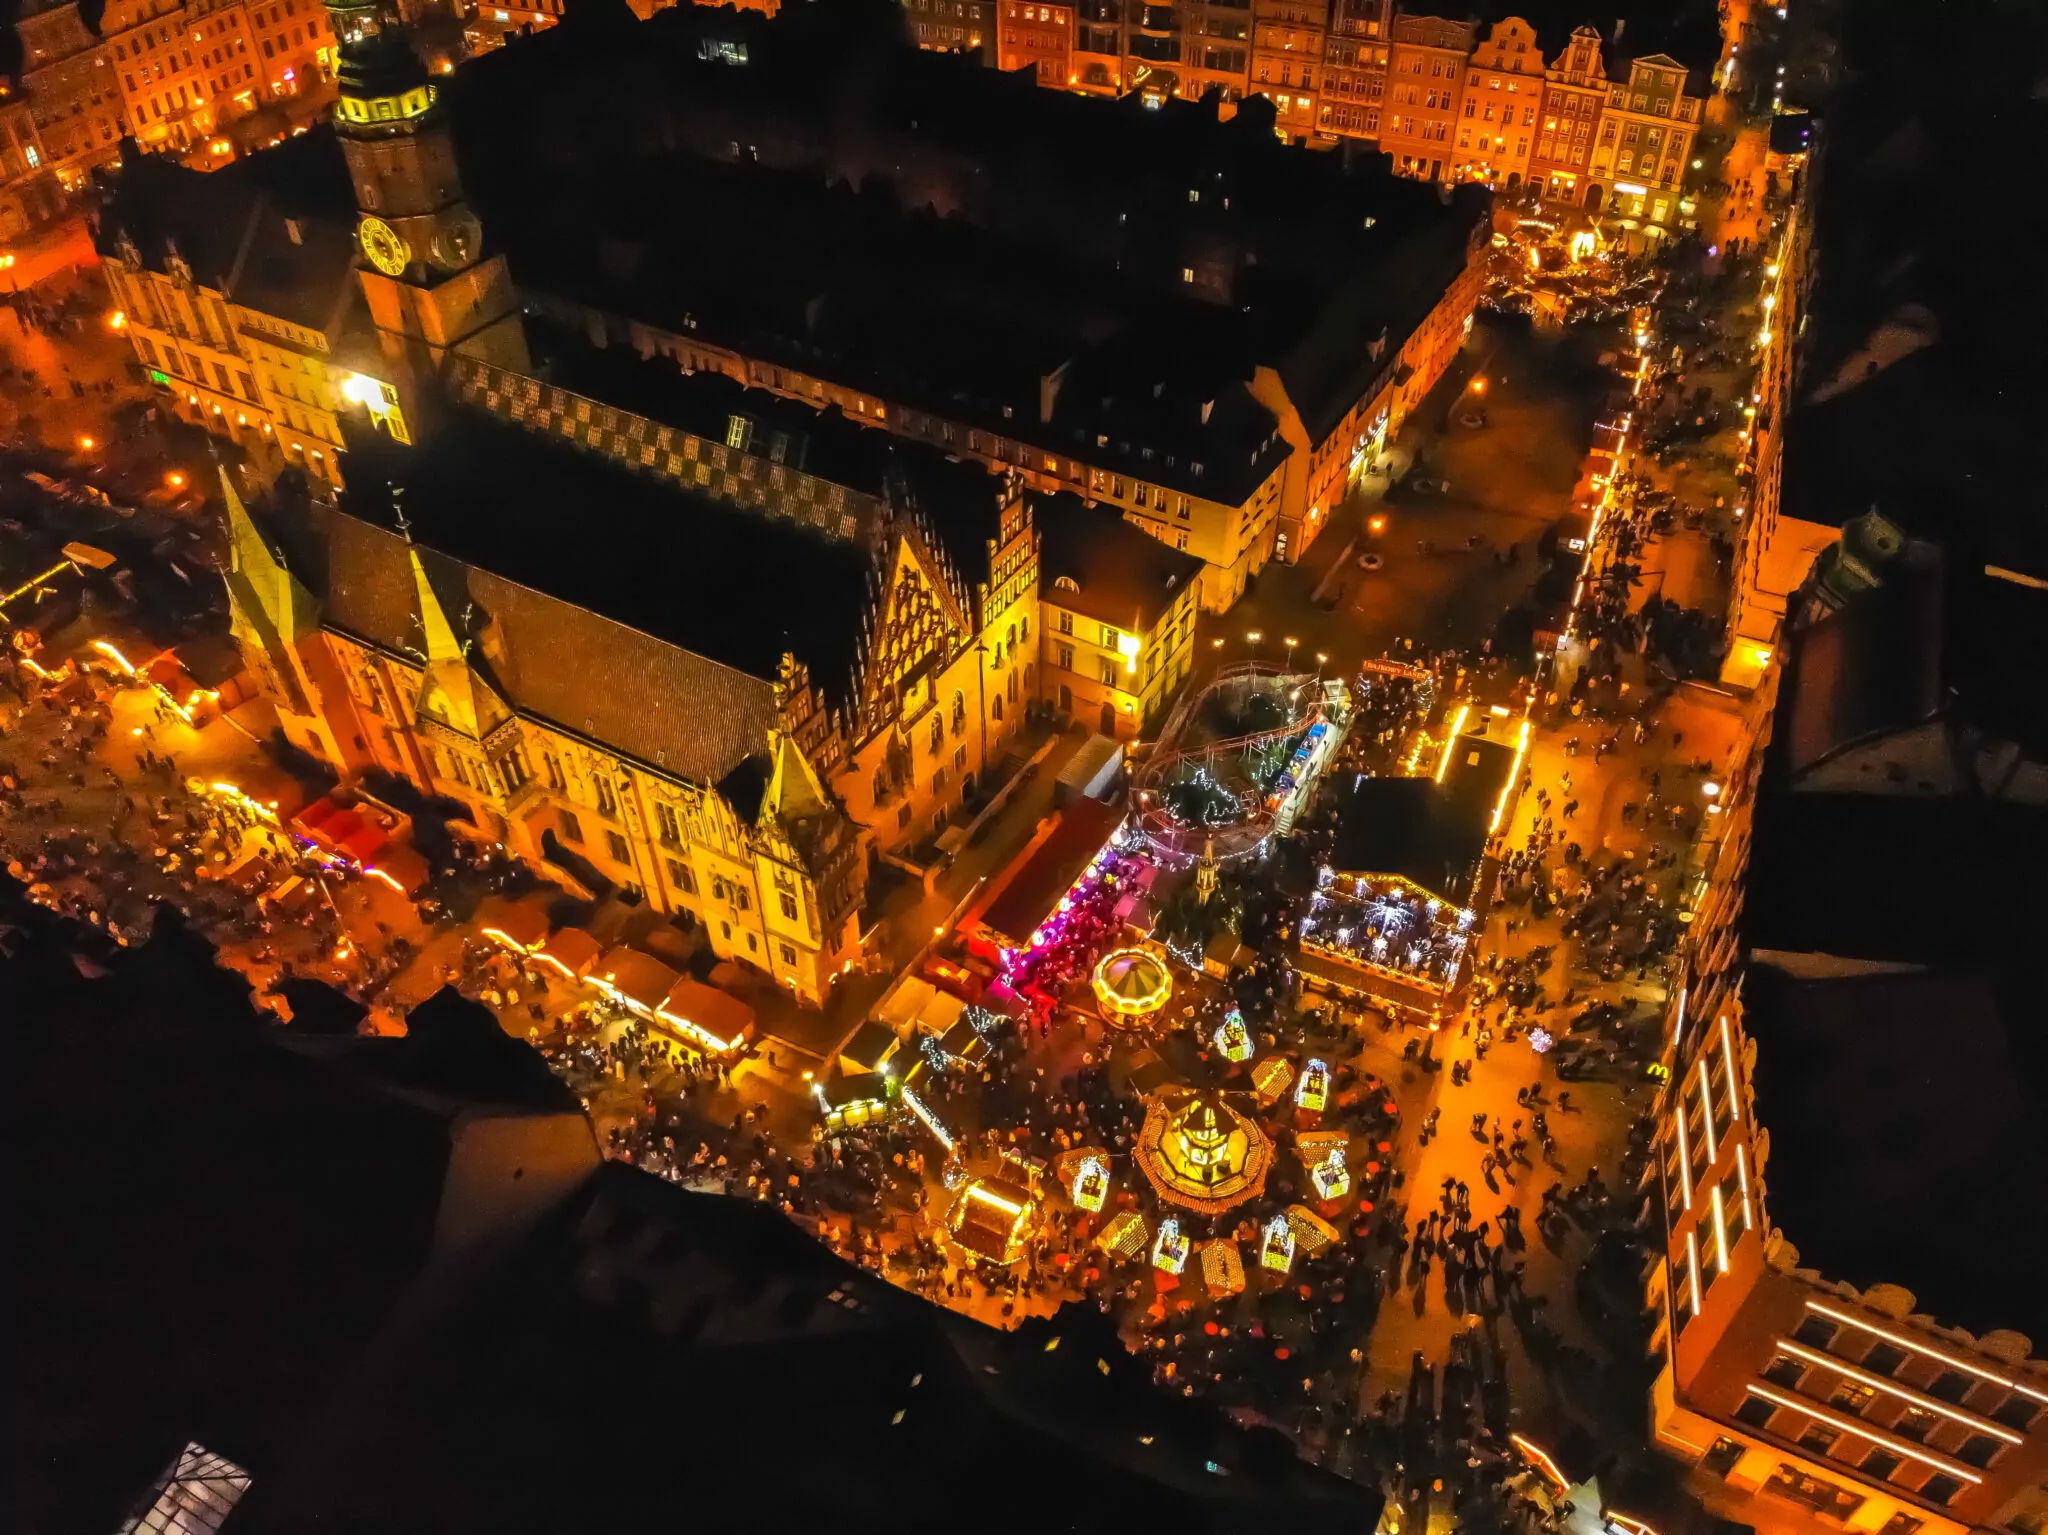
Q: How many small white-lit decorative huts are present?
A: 6